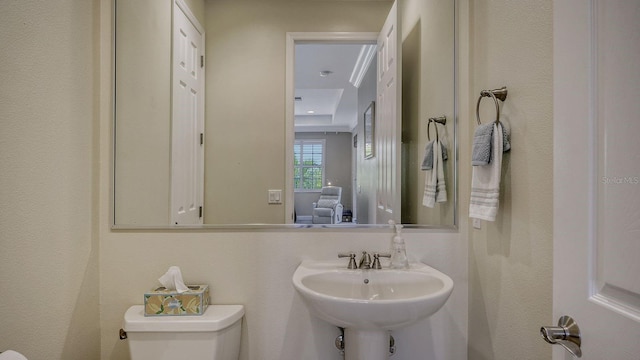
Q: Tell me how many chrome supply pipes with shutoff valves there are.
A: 2